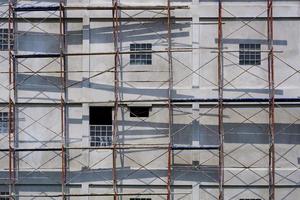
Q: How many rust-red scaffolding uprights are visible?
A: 6